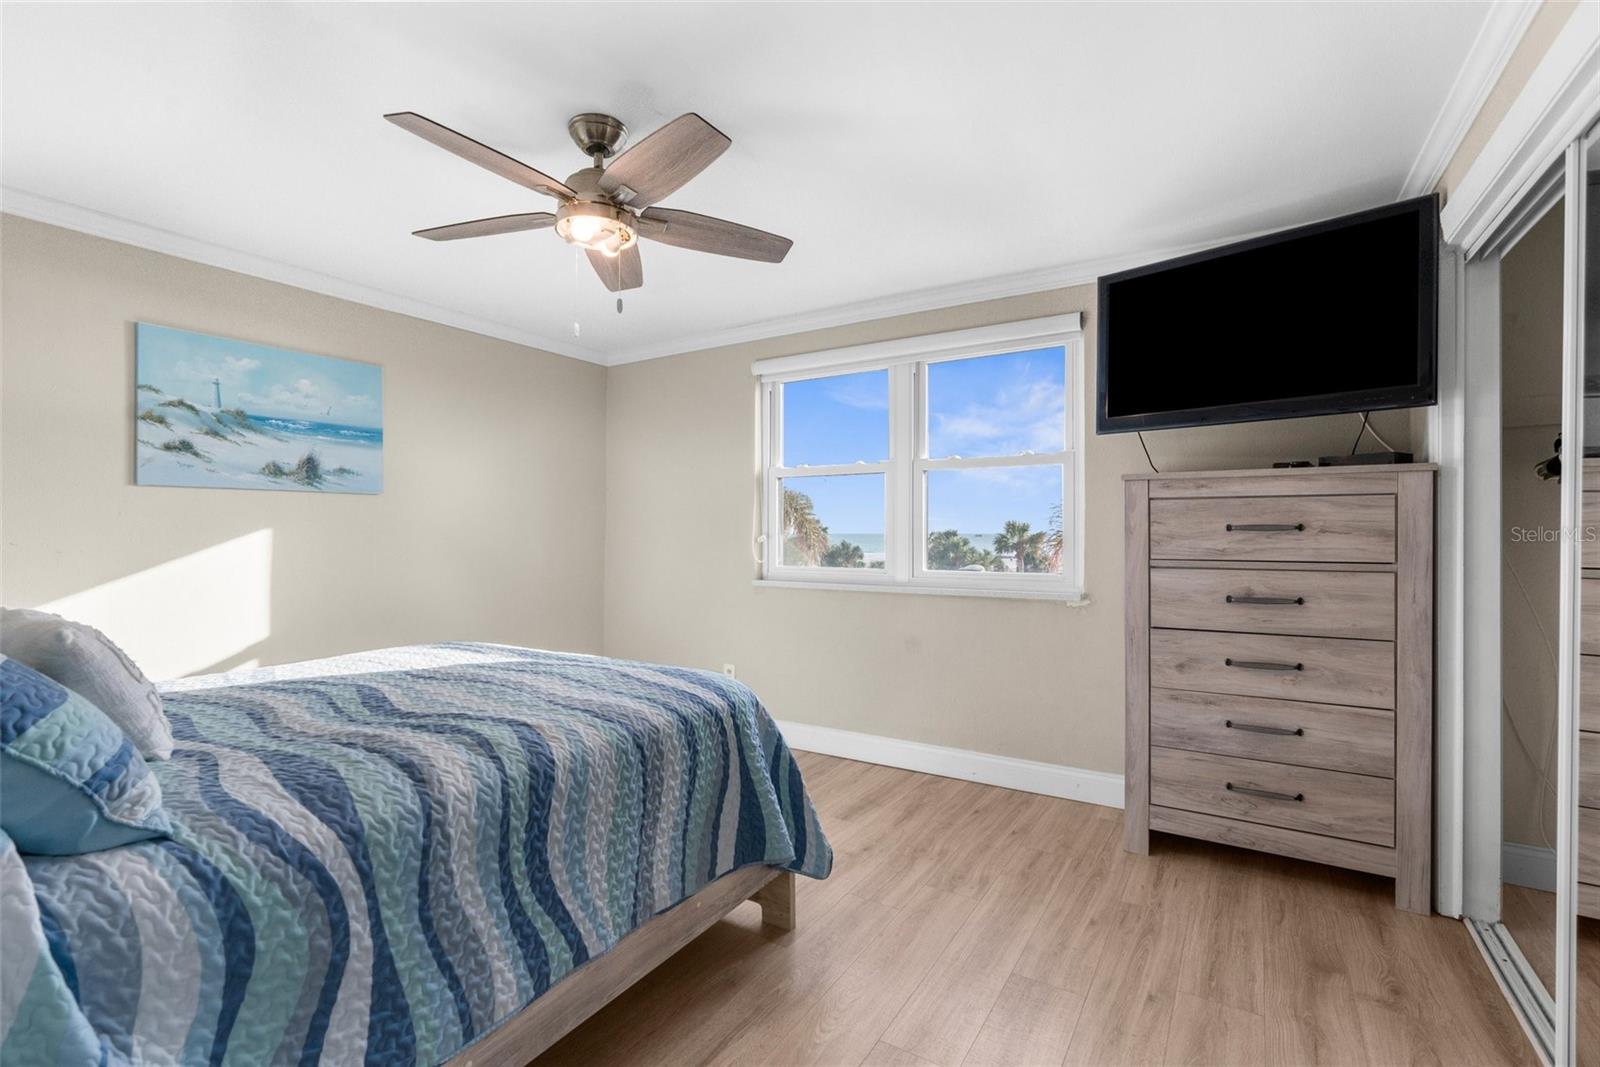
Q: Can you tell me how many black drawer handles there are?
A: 5